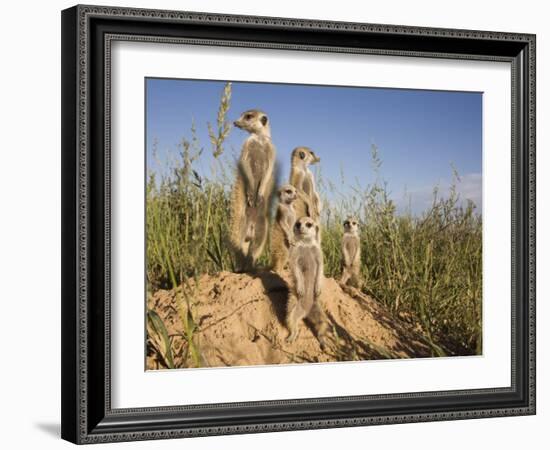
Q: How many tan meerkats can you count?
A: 5